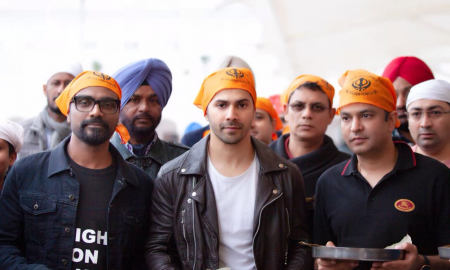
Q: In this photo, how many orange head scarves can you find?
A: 5